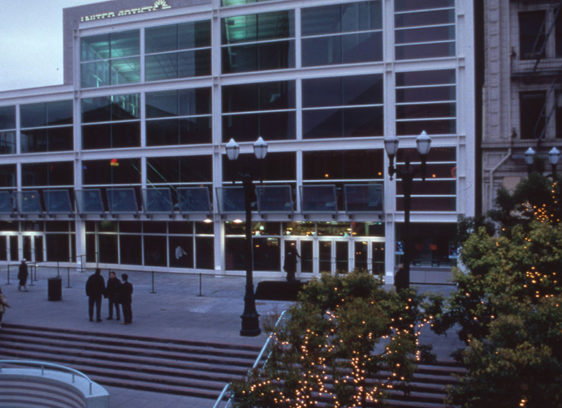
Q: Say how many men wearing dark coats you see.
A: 3